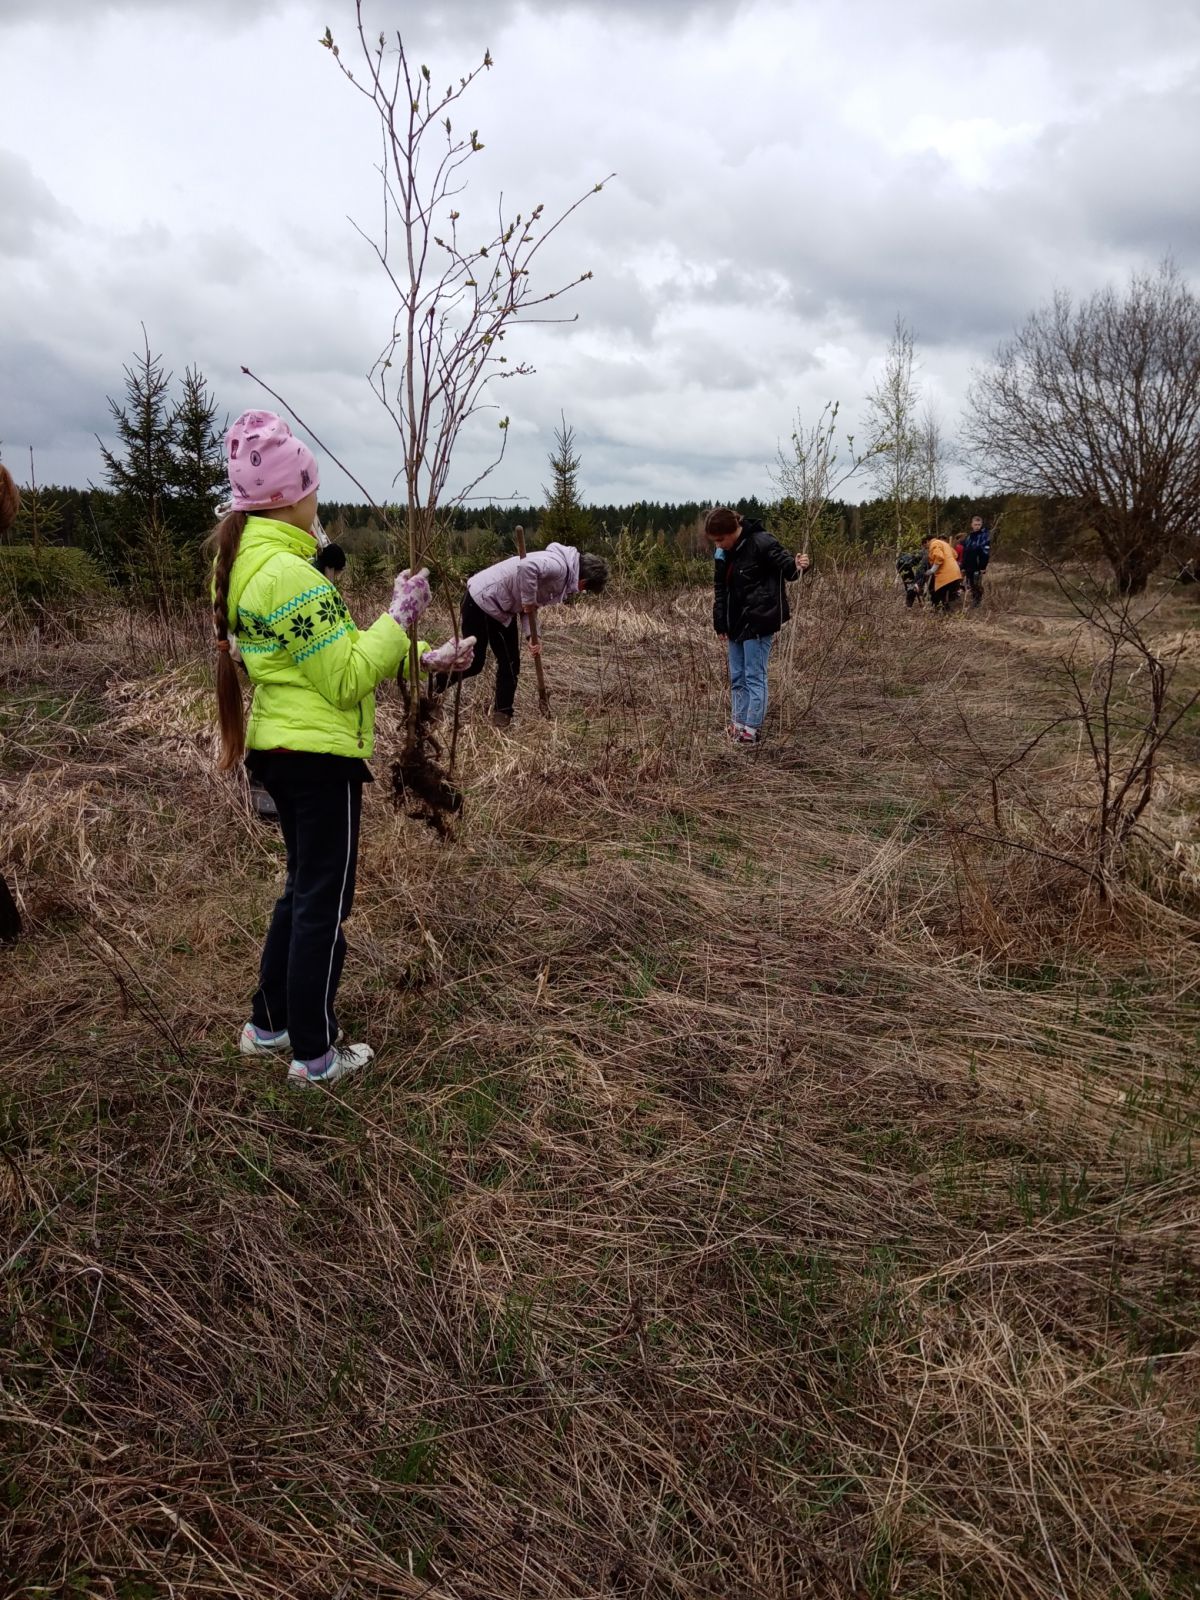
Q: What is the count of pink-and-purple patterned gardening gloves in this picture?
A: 2